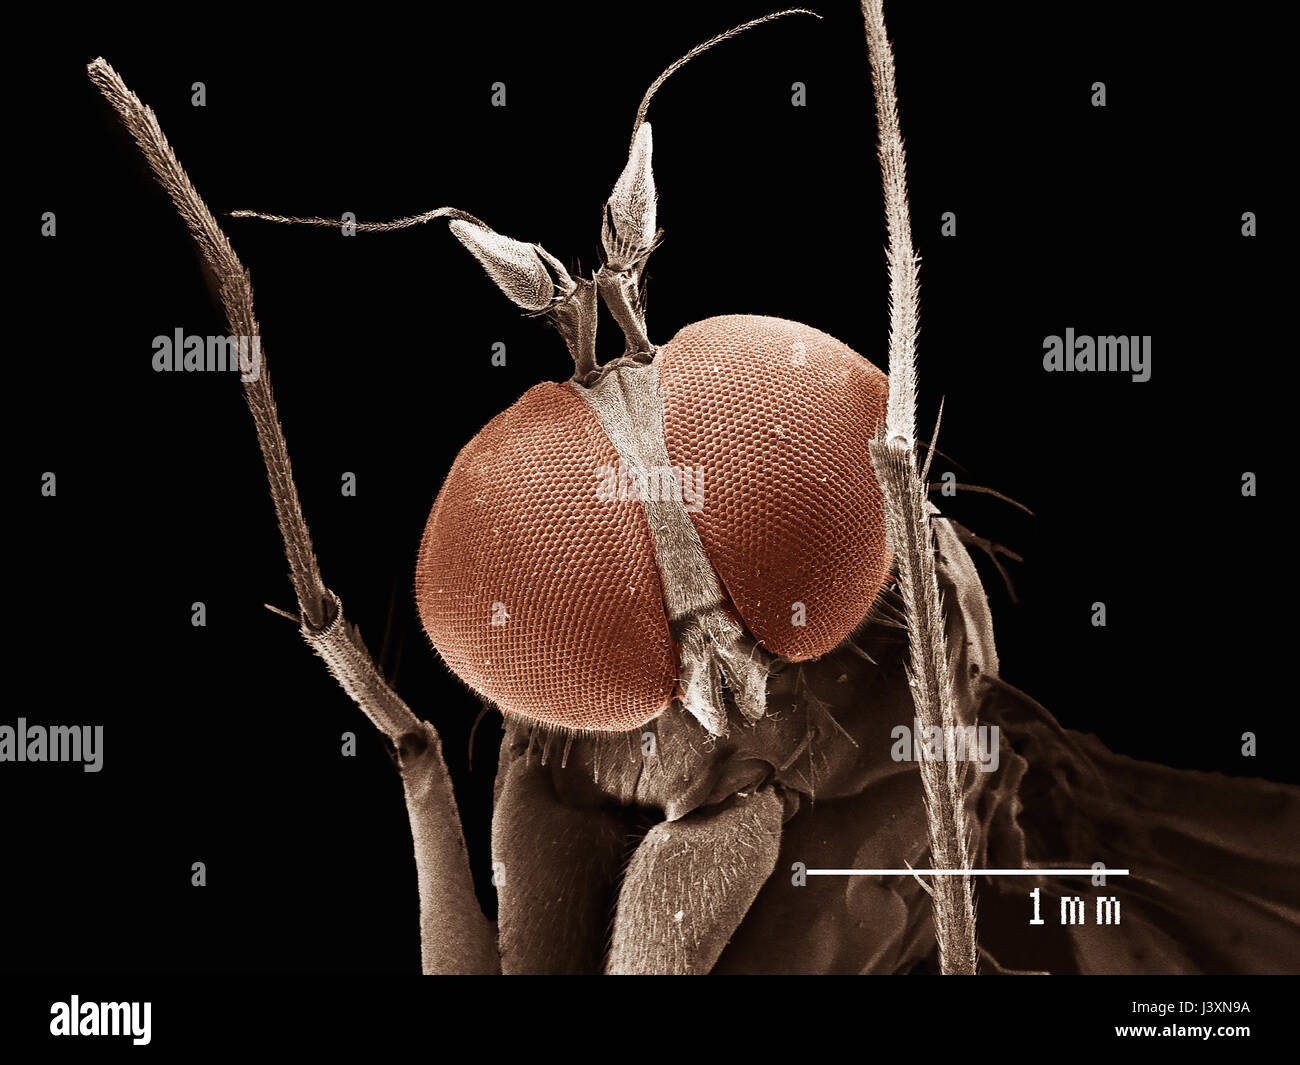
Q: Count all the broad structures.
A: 2